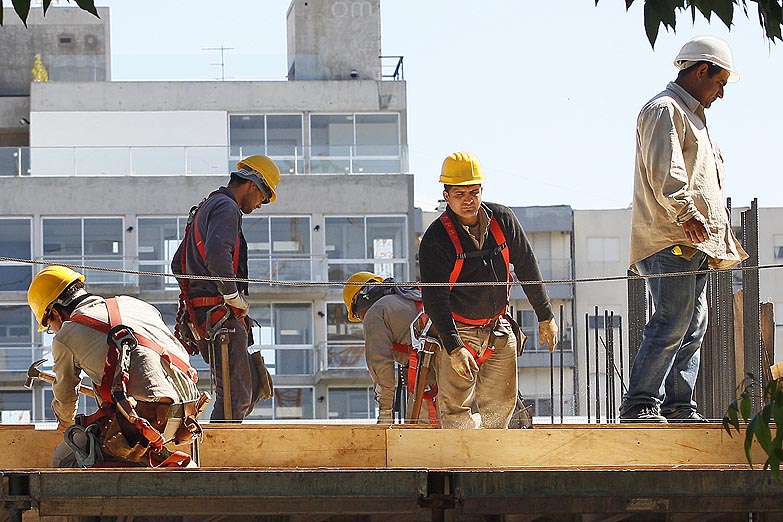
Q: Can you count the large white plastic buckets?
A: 0